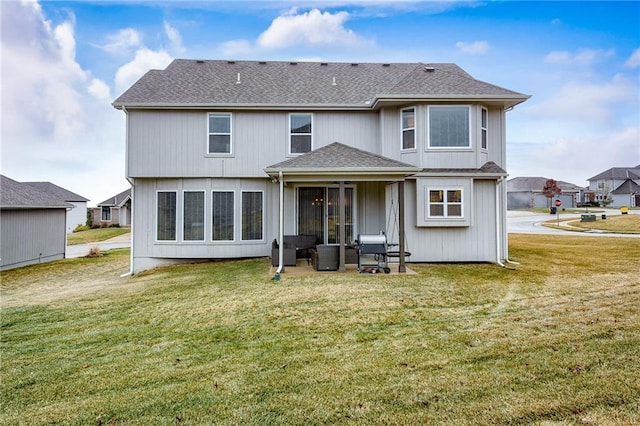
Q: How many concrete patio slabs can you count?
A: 1